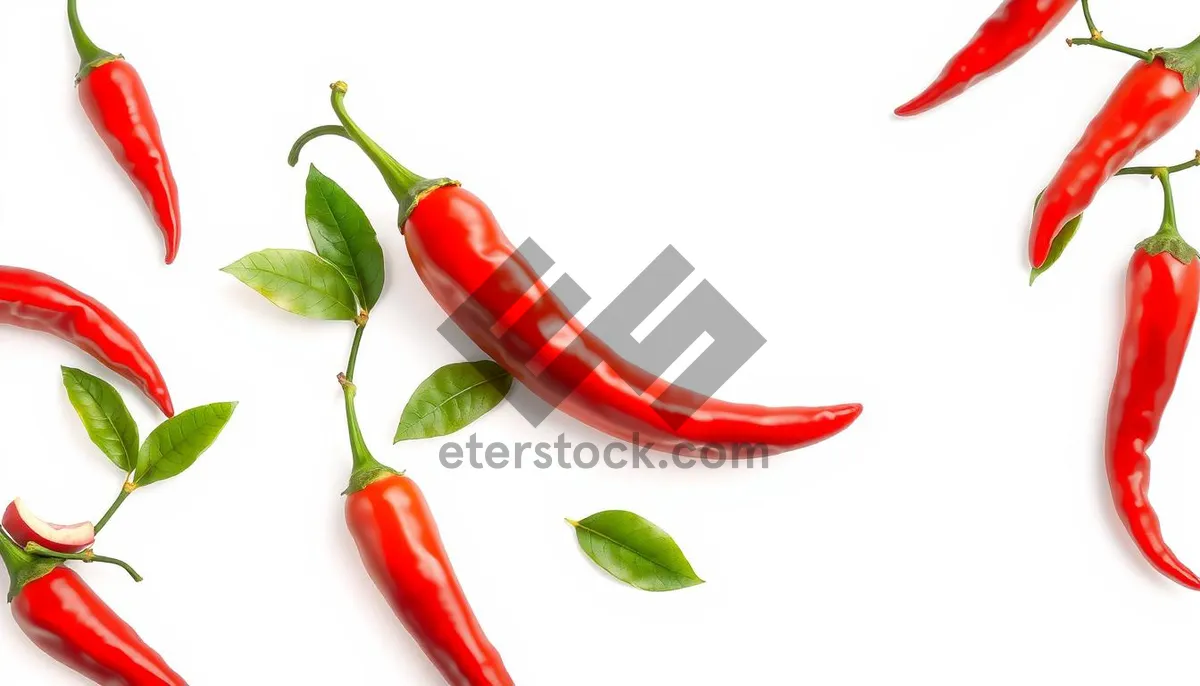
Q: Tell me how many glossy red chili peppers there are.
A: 8